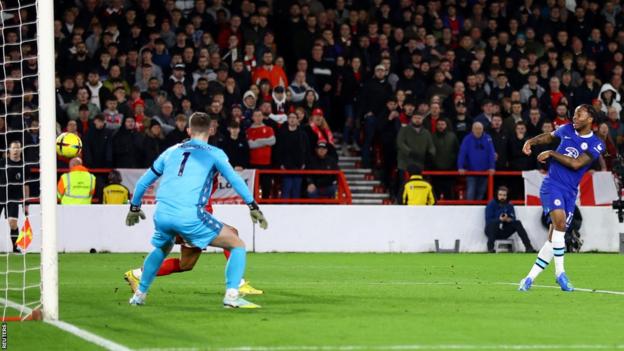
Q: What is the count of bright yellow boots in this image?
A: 2